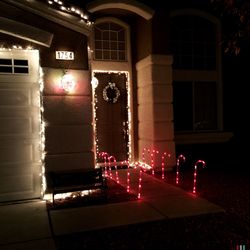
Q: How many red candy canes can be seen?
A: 10